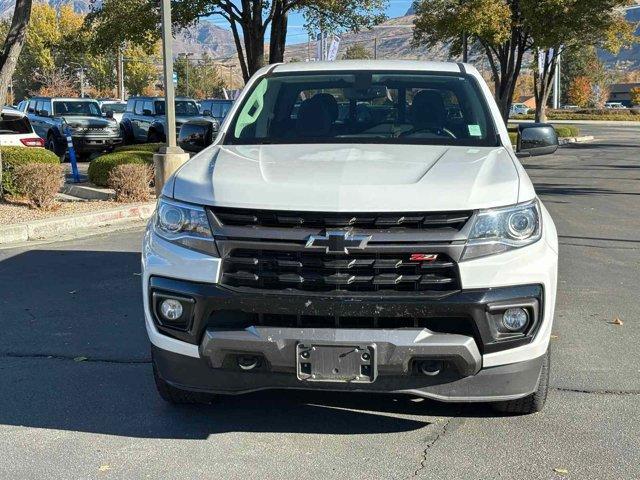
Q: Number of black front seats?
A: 2